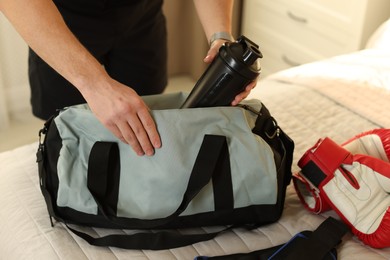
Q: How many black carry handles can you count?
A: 2